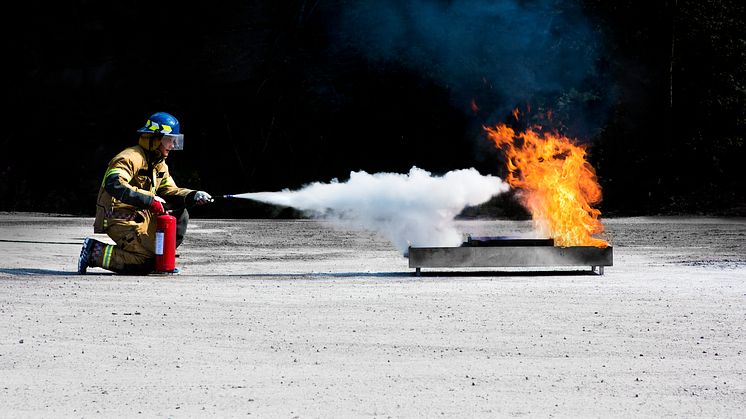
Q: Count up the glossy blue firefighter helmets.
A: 1